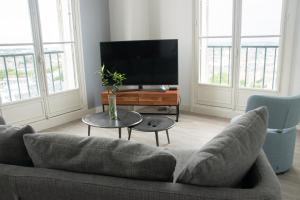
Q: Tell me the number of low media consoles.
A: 1